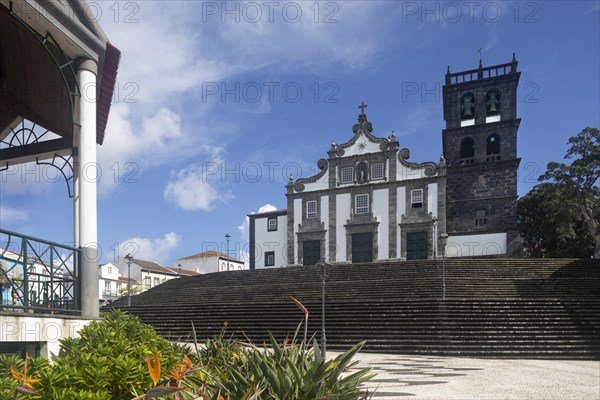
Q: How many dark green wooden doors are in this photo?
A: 3